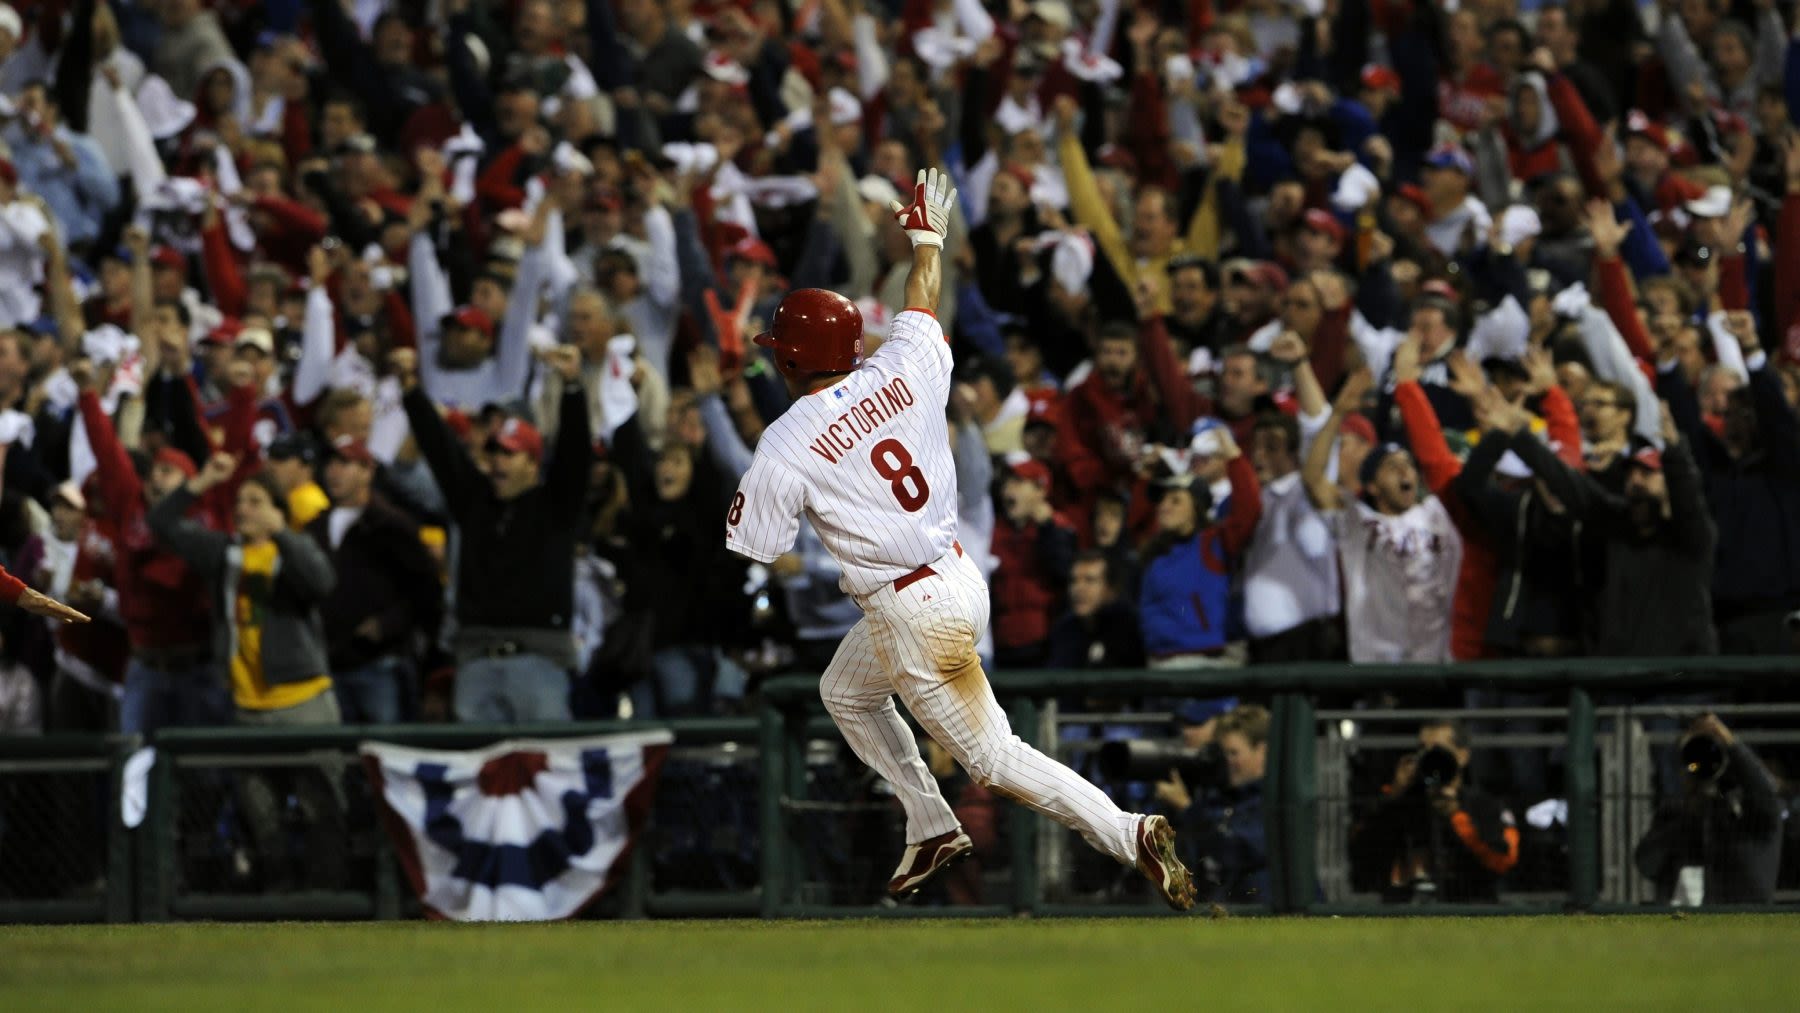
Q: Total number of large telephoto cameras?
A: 3